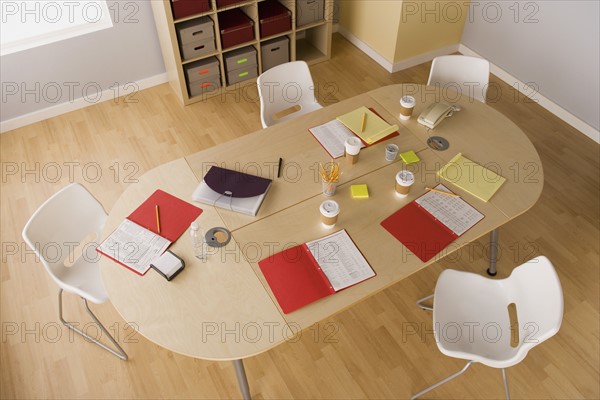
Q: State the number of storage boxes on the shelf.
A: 12